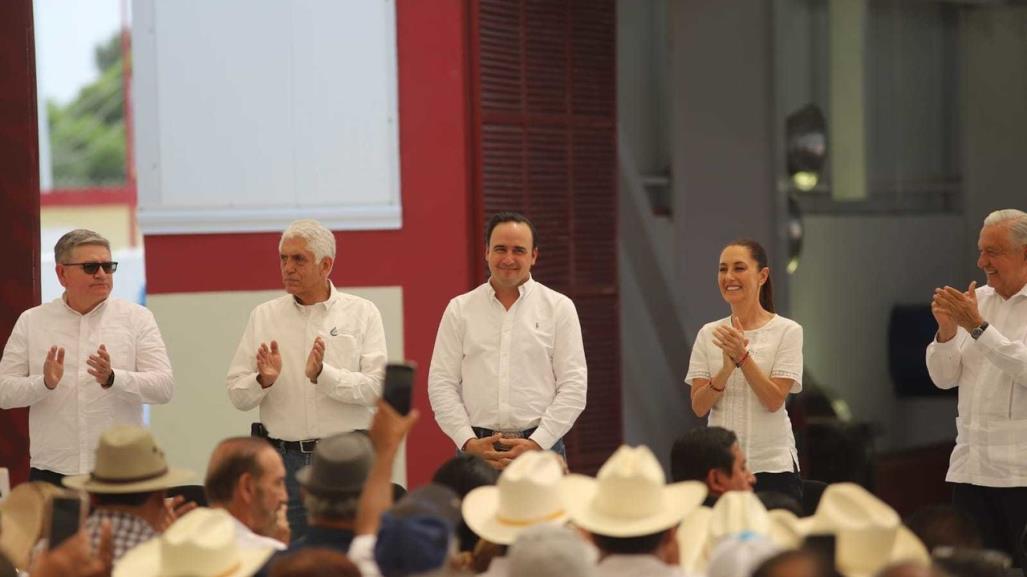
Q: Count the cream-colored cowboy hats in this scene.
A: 5